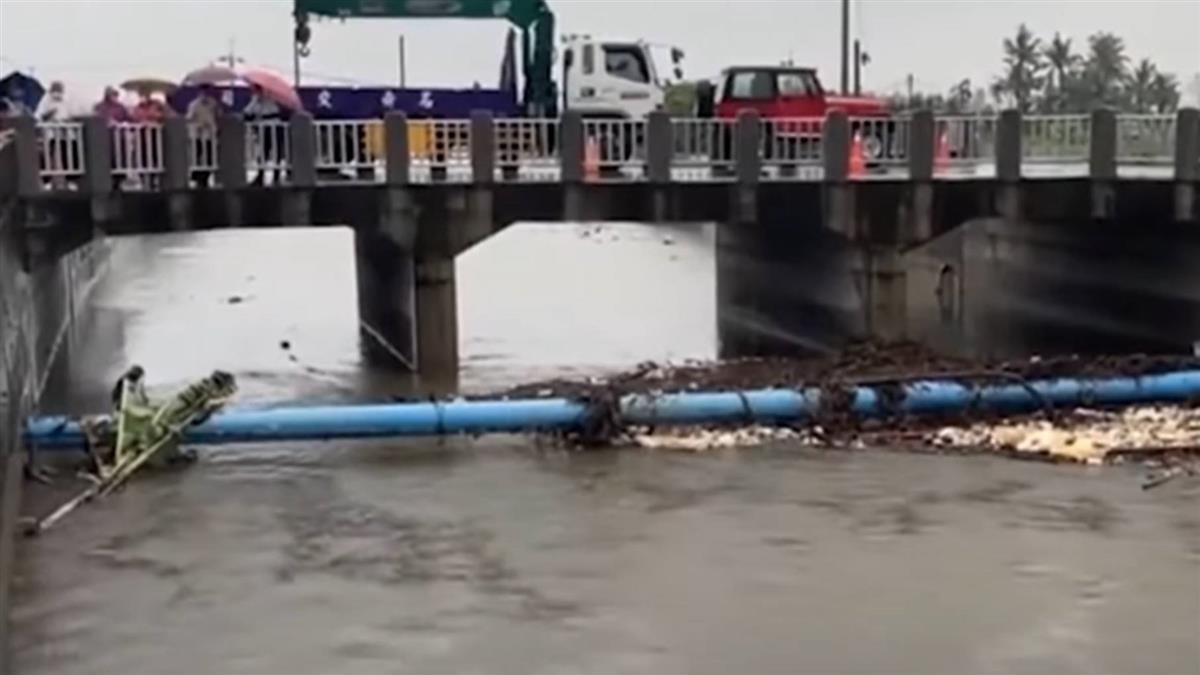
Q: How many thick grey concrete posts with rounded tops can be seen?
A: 15